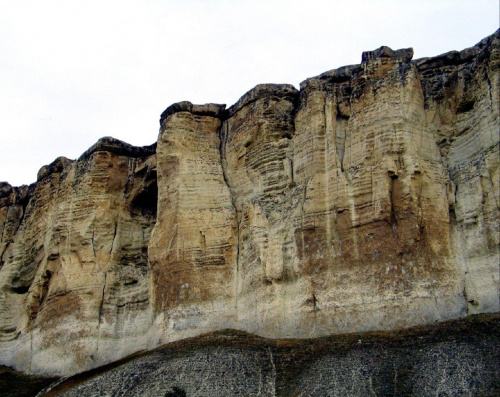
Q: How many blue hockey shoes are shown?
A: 0